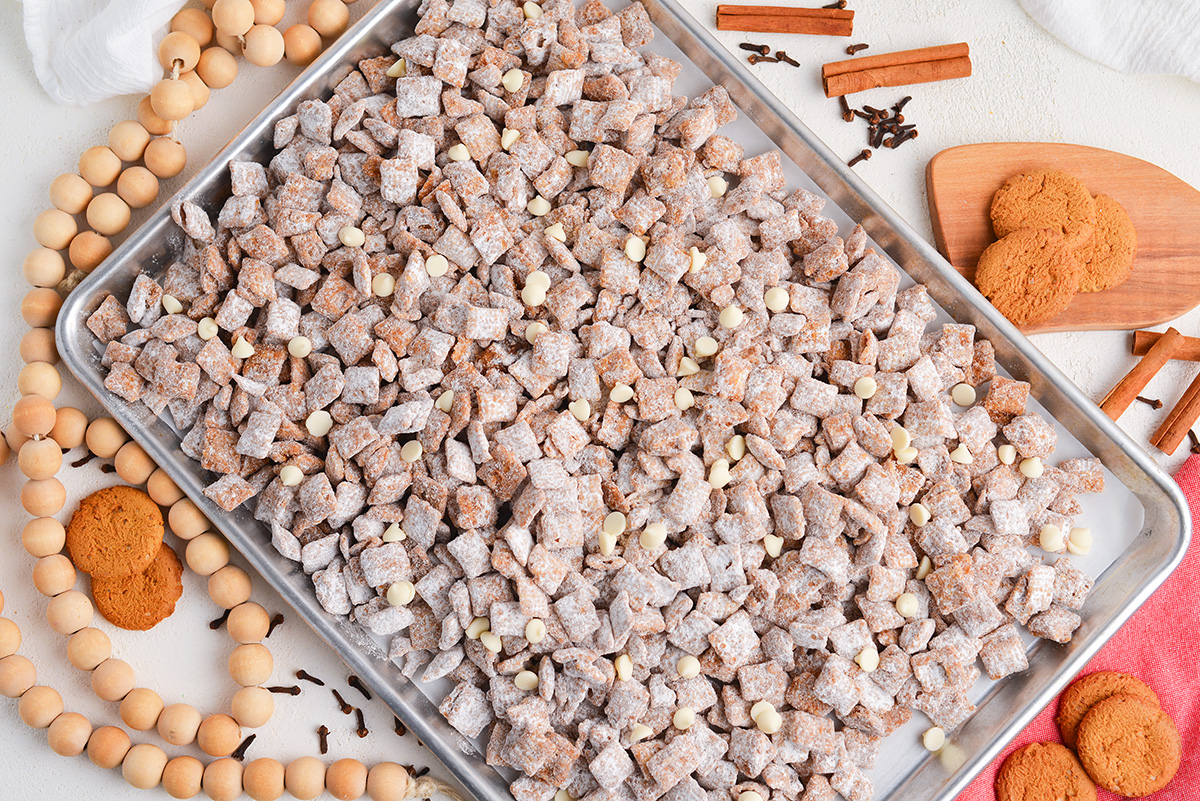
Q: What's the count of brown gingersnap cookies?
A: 8